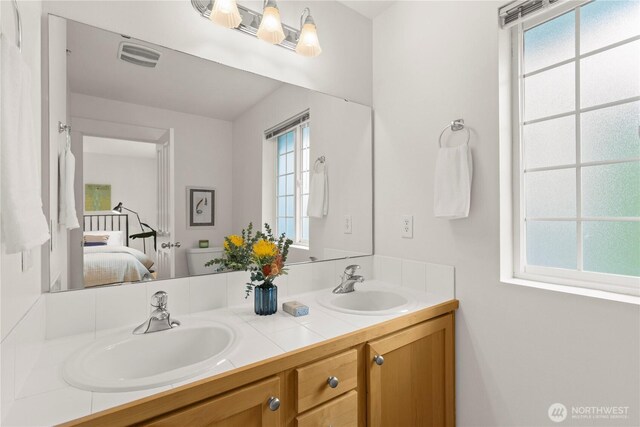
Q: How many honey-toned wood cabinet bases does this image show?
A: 1